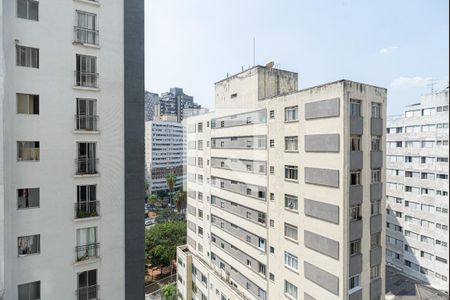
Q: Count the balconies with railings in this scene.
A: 7